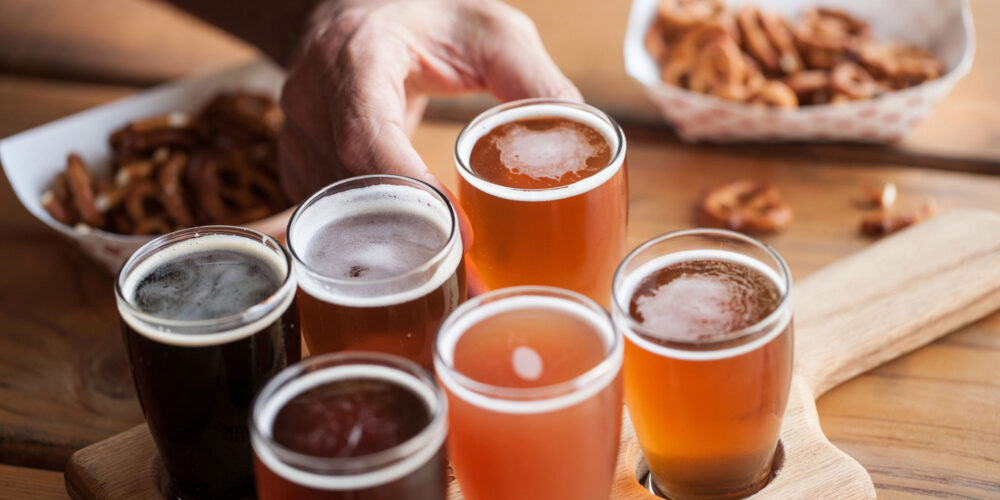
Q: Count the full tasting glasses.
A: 6